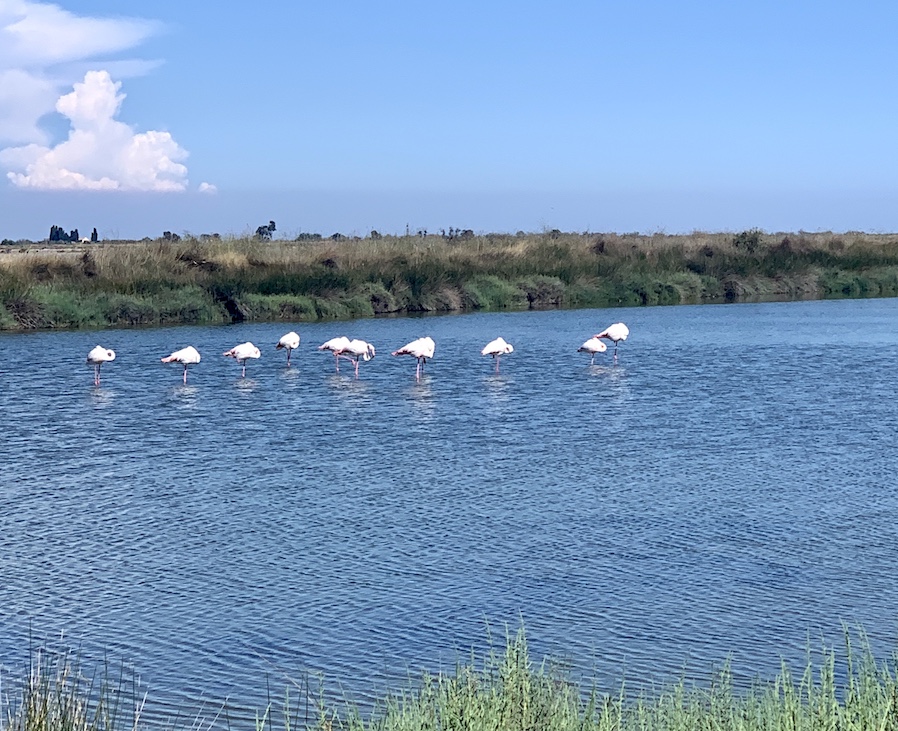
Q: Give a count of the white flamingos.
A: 10